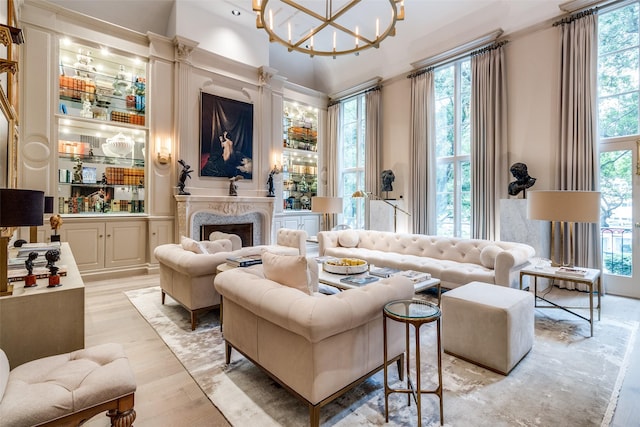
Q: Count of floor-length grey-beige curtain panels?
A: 5